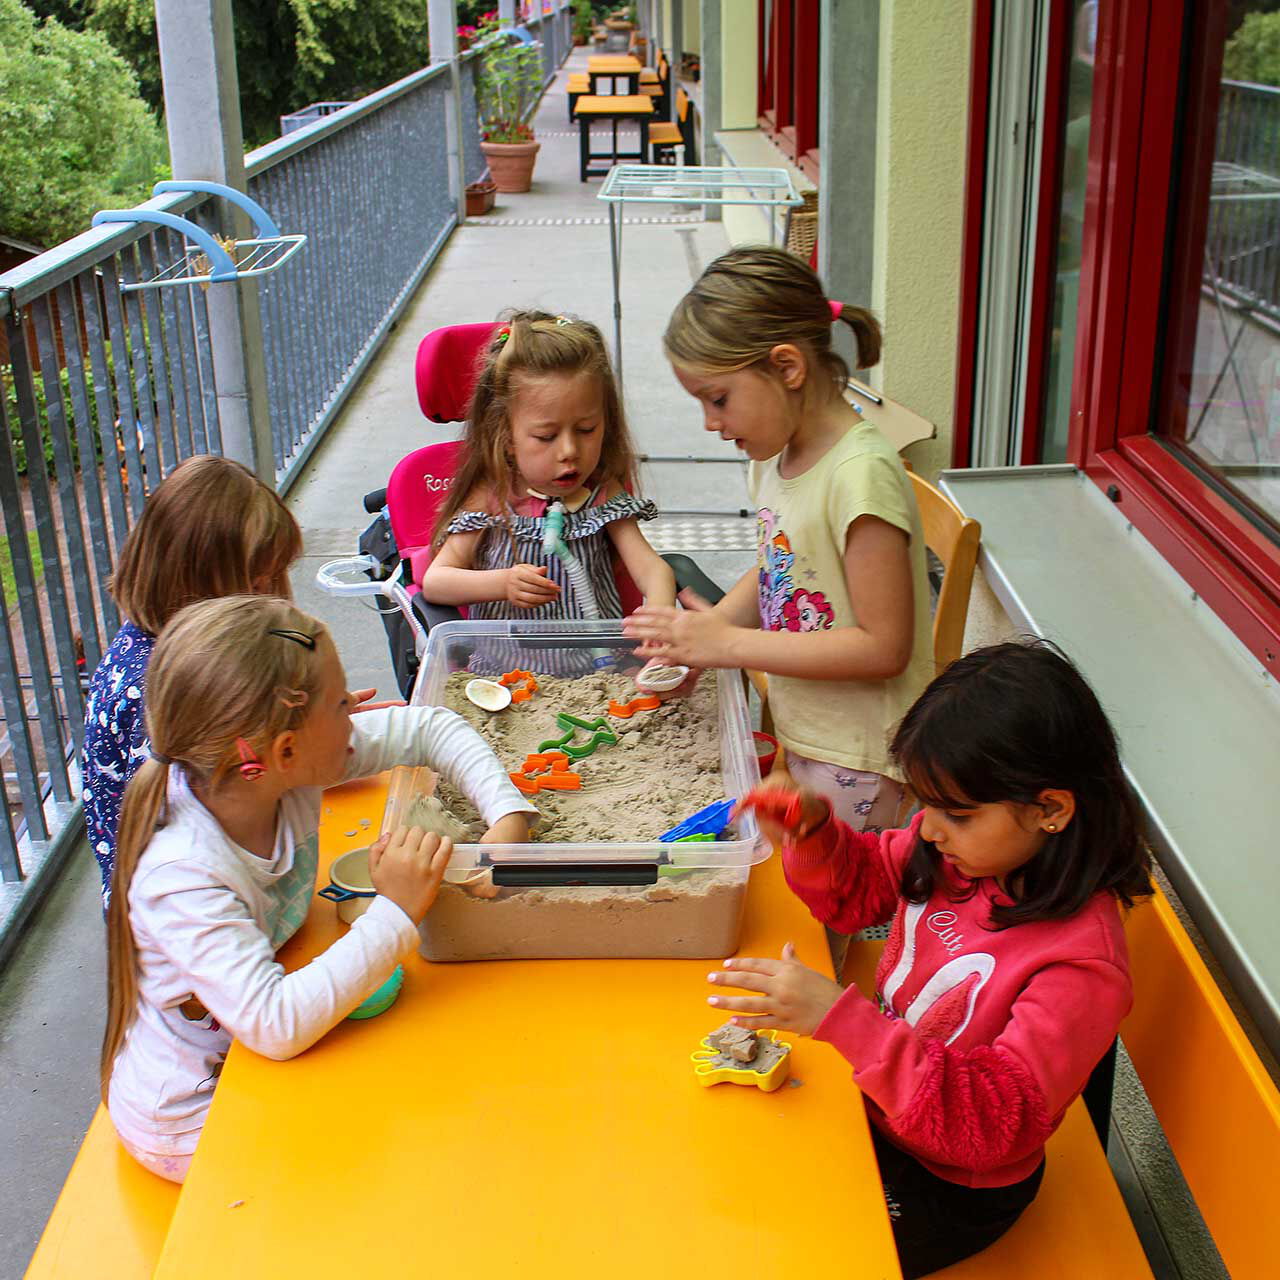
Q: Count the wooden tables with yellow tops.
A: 3